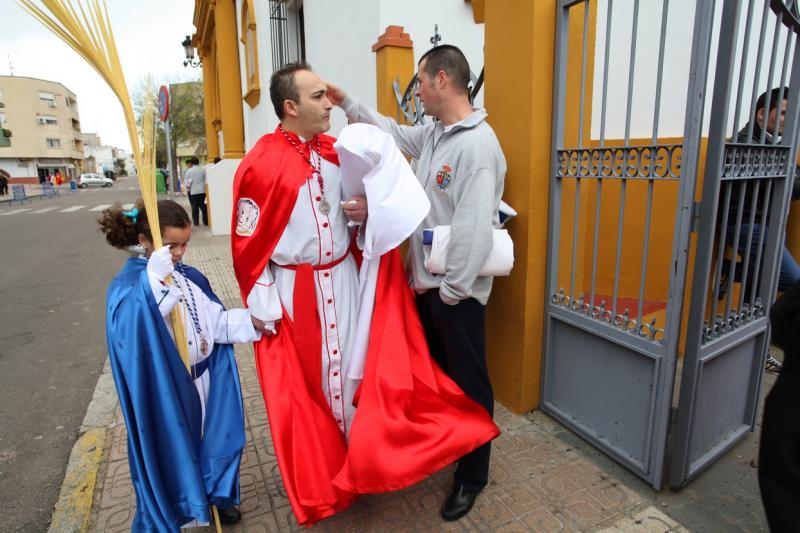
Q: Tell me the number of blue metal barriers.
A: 3